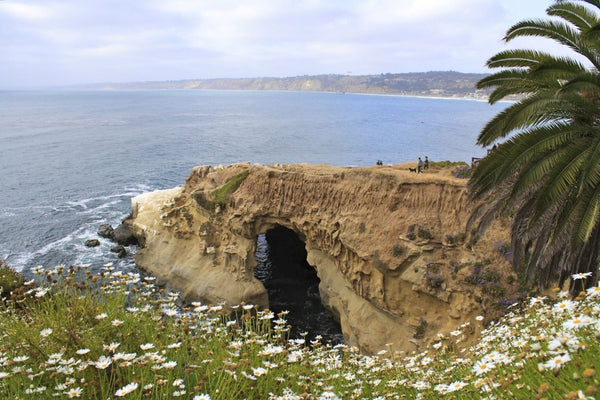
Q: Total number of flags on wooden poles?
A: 0